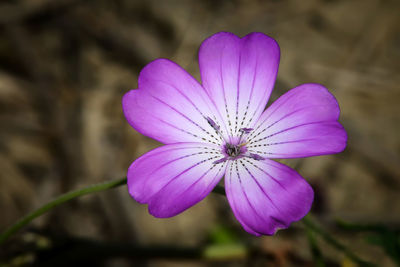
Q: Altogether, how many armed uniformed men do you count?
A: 0